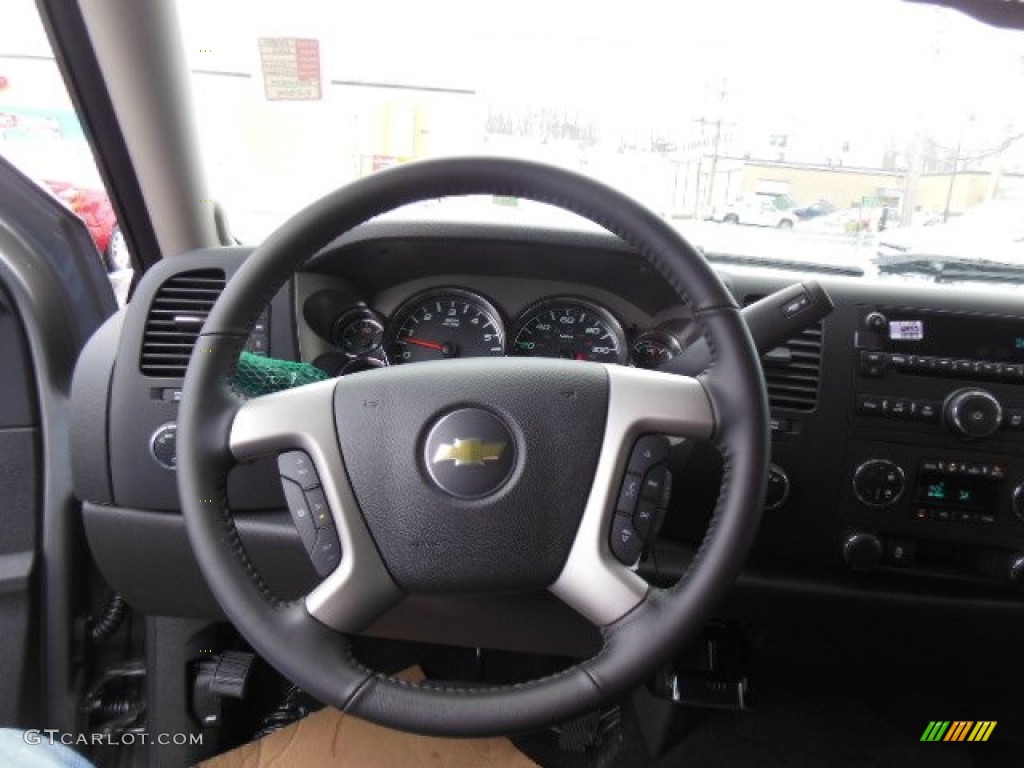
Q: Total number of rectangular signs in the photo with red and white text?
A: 1